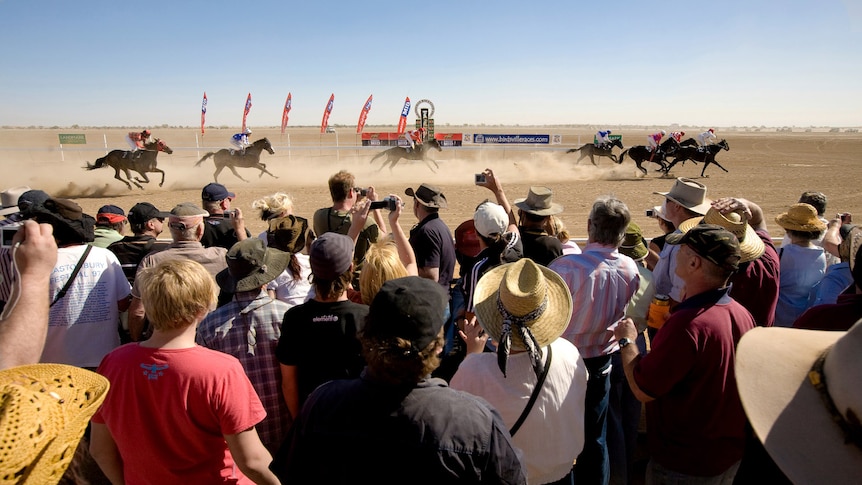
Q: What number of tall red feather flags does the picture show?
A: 6